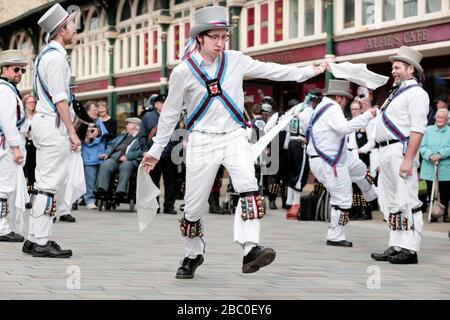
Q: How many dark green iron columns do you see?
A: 4